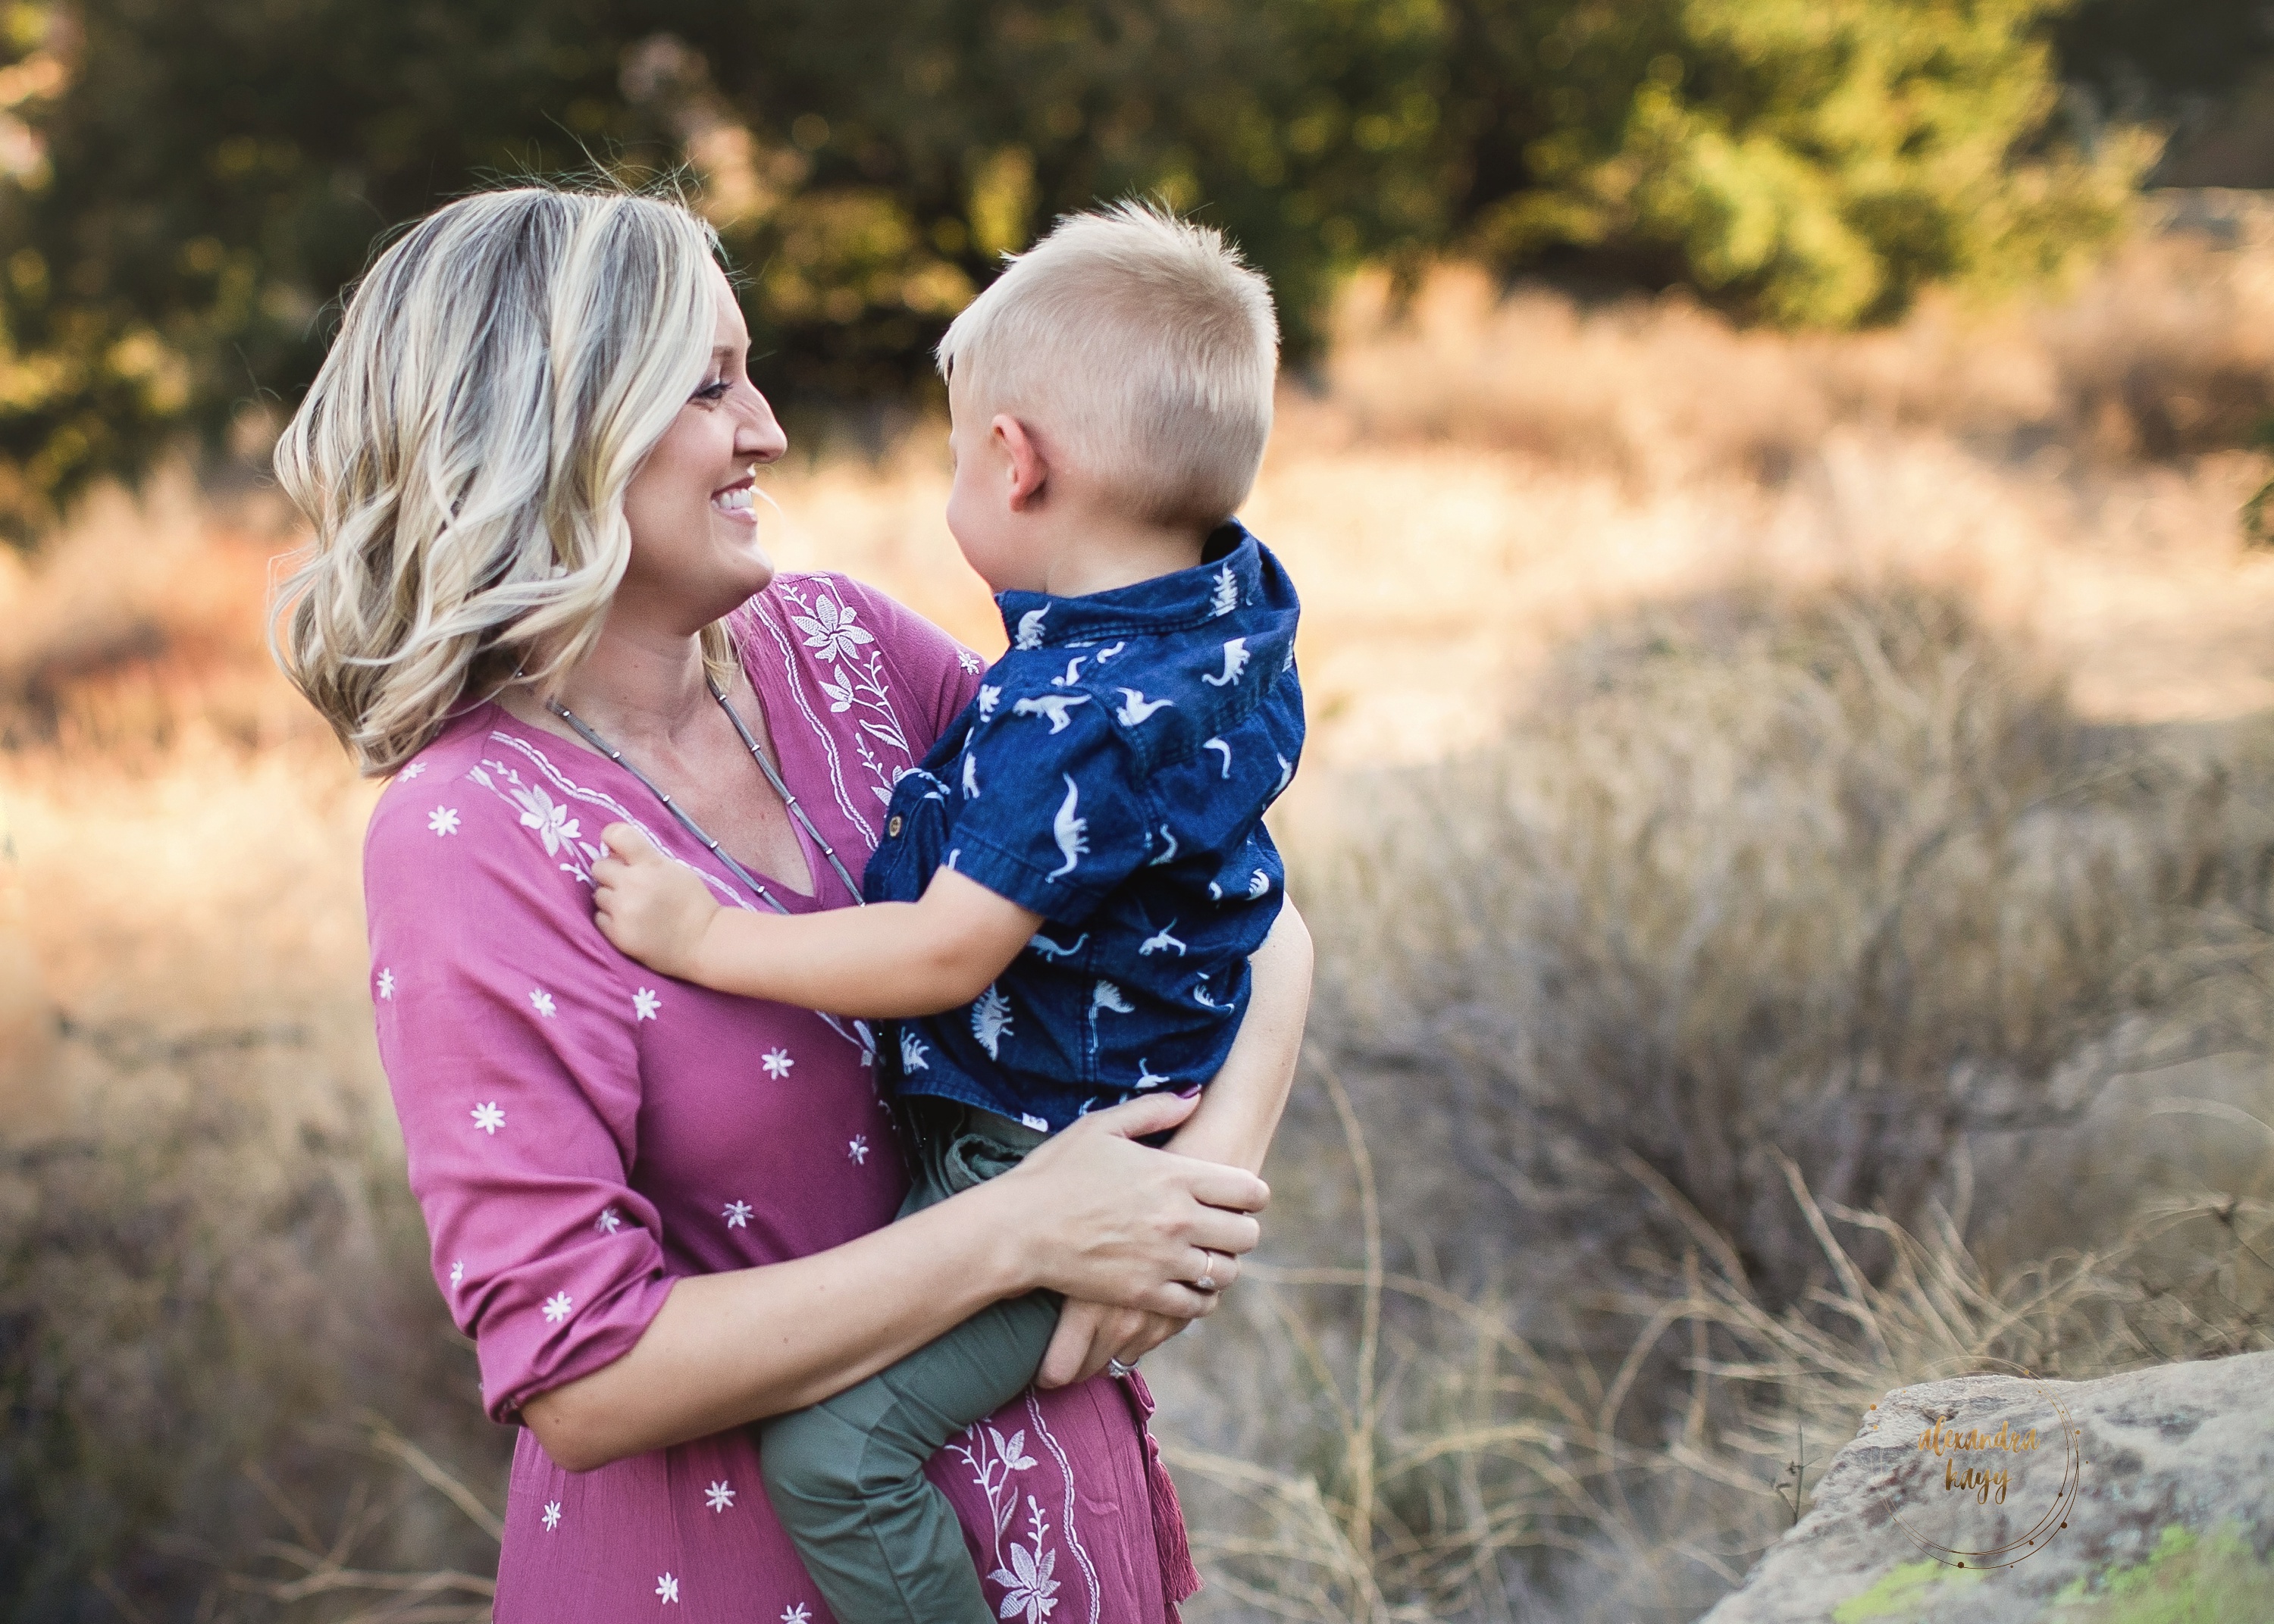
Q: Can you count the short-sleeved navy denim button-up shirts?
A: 1